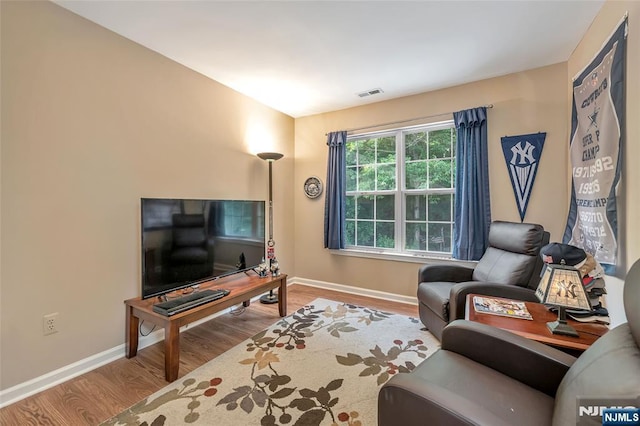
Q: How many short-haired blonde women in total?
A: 0